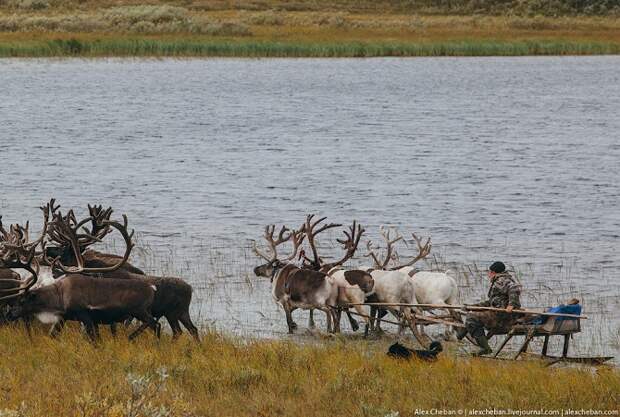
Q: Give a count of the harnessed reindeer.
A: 4